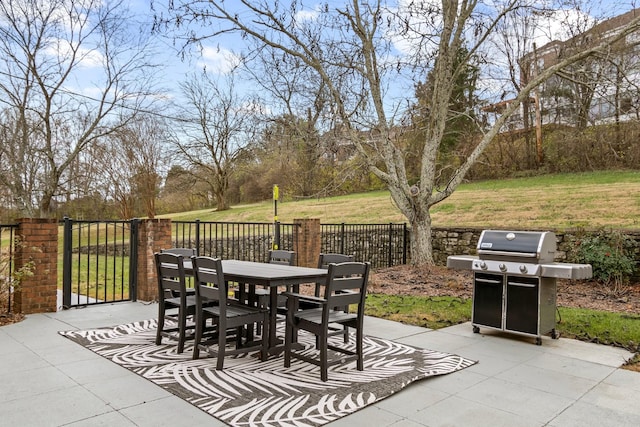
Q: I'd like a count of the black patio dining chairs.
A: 6